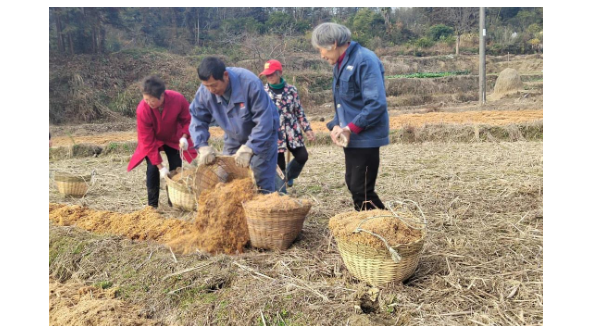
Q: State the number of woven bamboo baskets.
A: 5